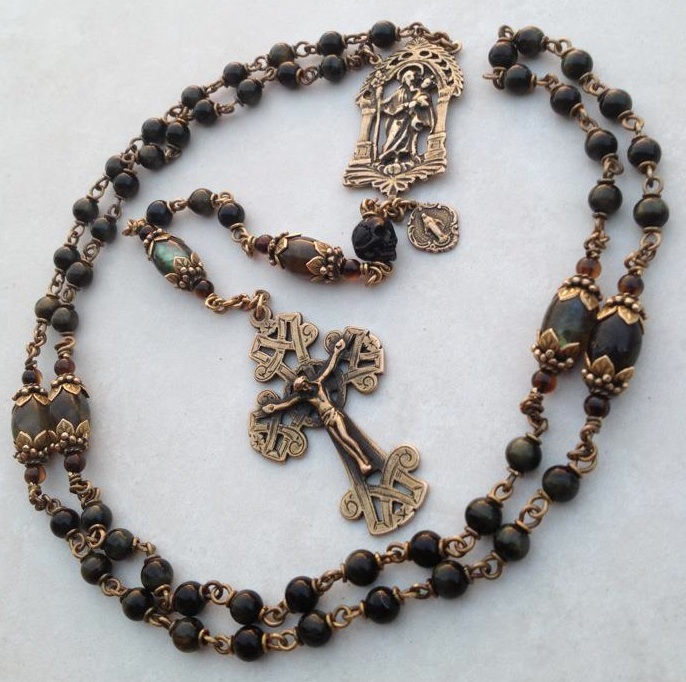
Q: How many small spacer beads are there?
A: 12